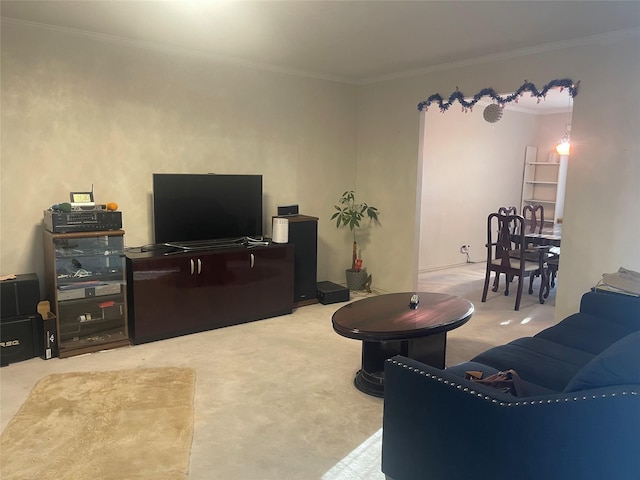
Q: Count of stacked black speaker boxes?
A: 2